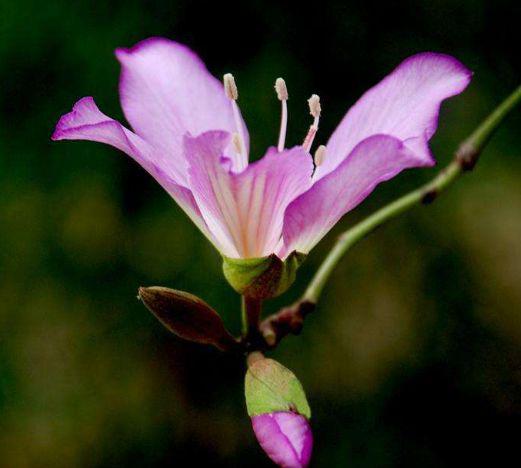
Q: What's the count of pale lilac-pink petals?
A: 5